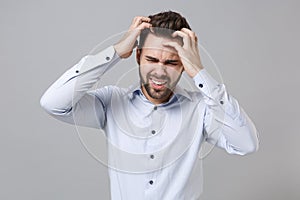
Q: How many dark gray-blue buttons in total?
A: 8